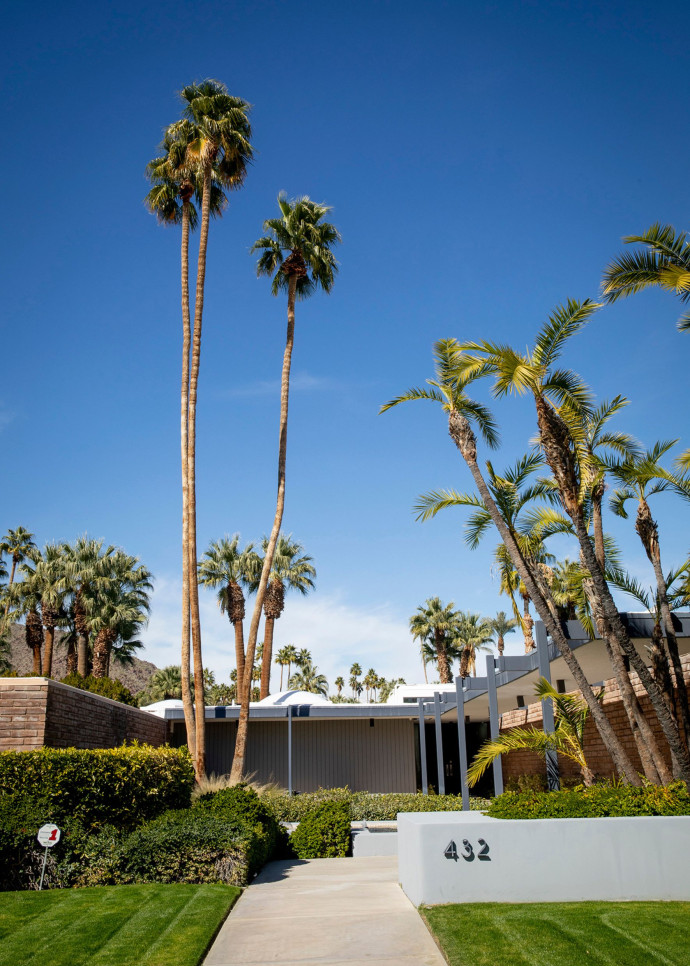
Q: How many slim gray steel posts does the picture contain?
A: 6